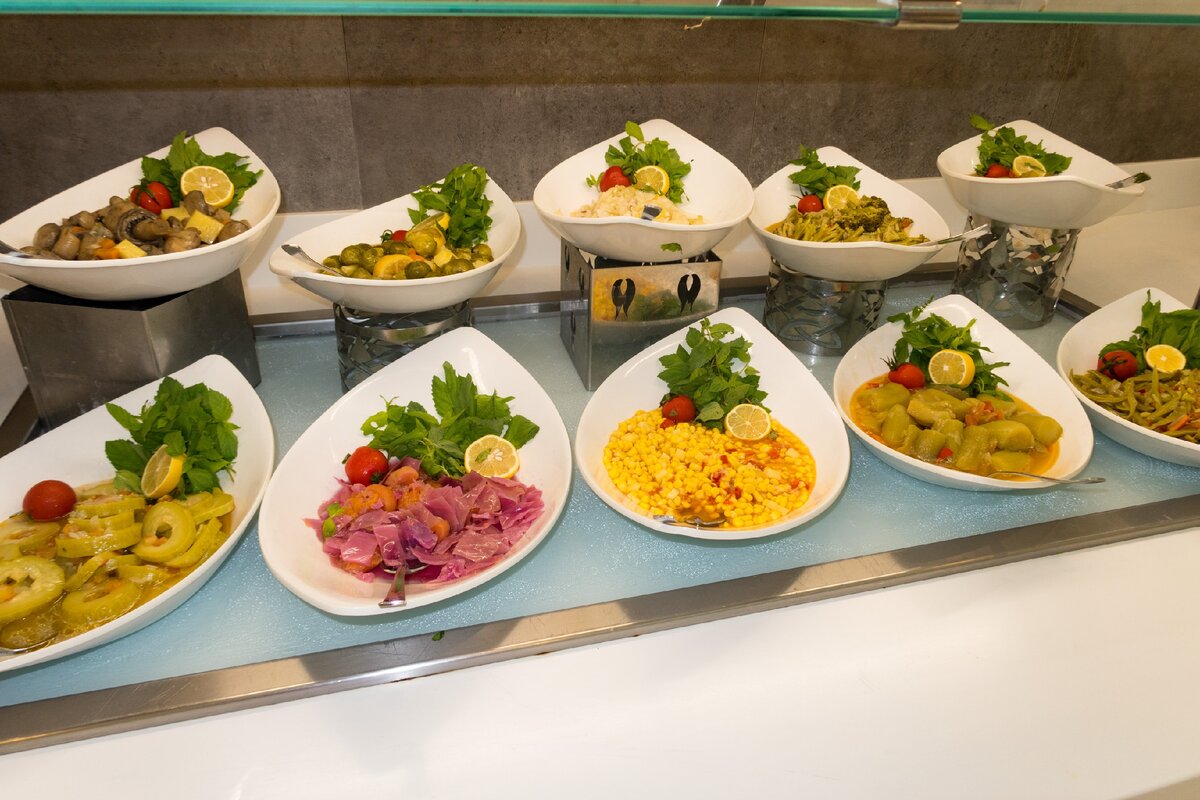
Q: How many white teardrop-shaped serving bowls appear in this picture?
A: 10